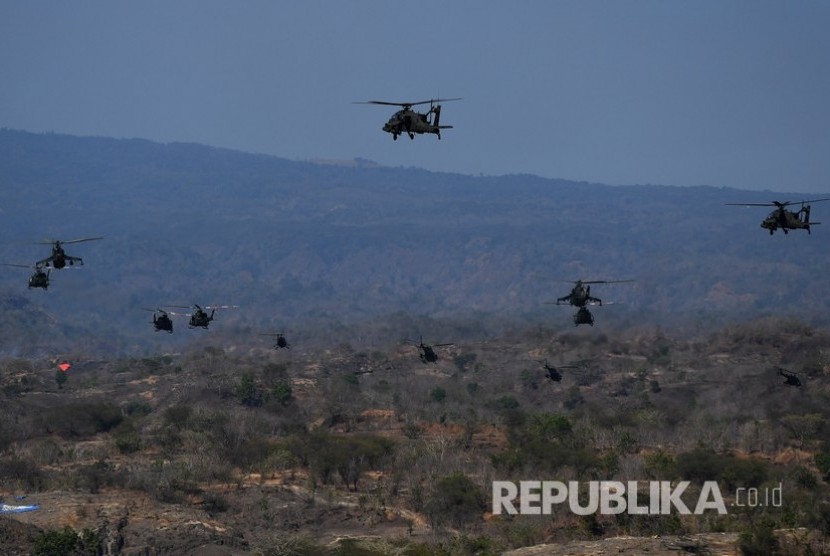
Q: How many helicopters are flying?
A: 12